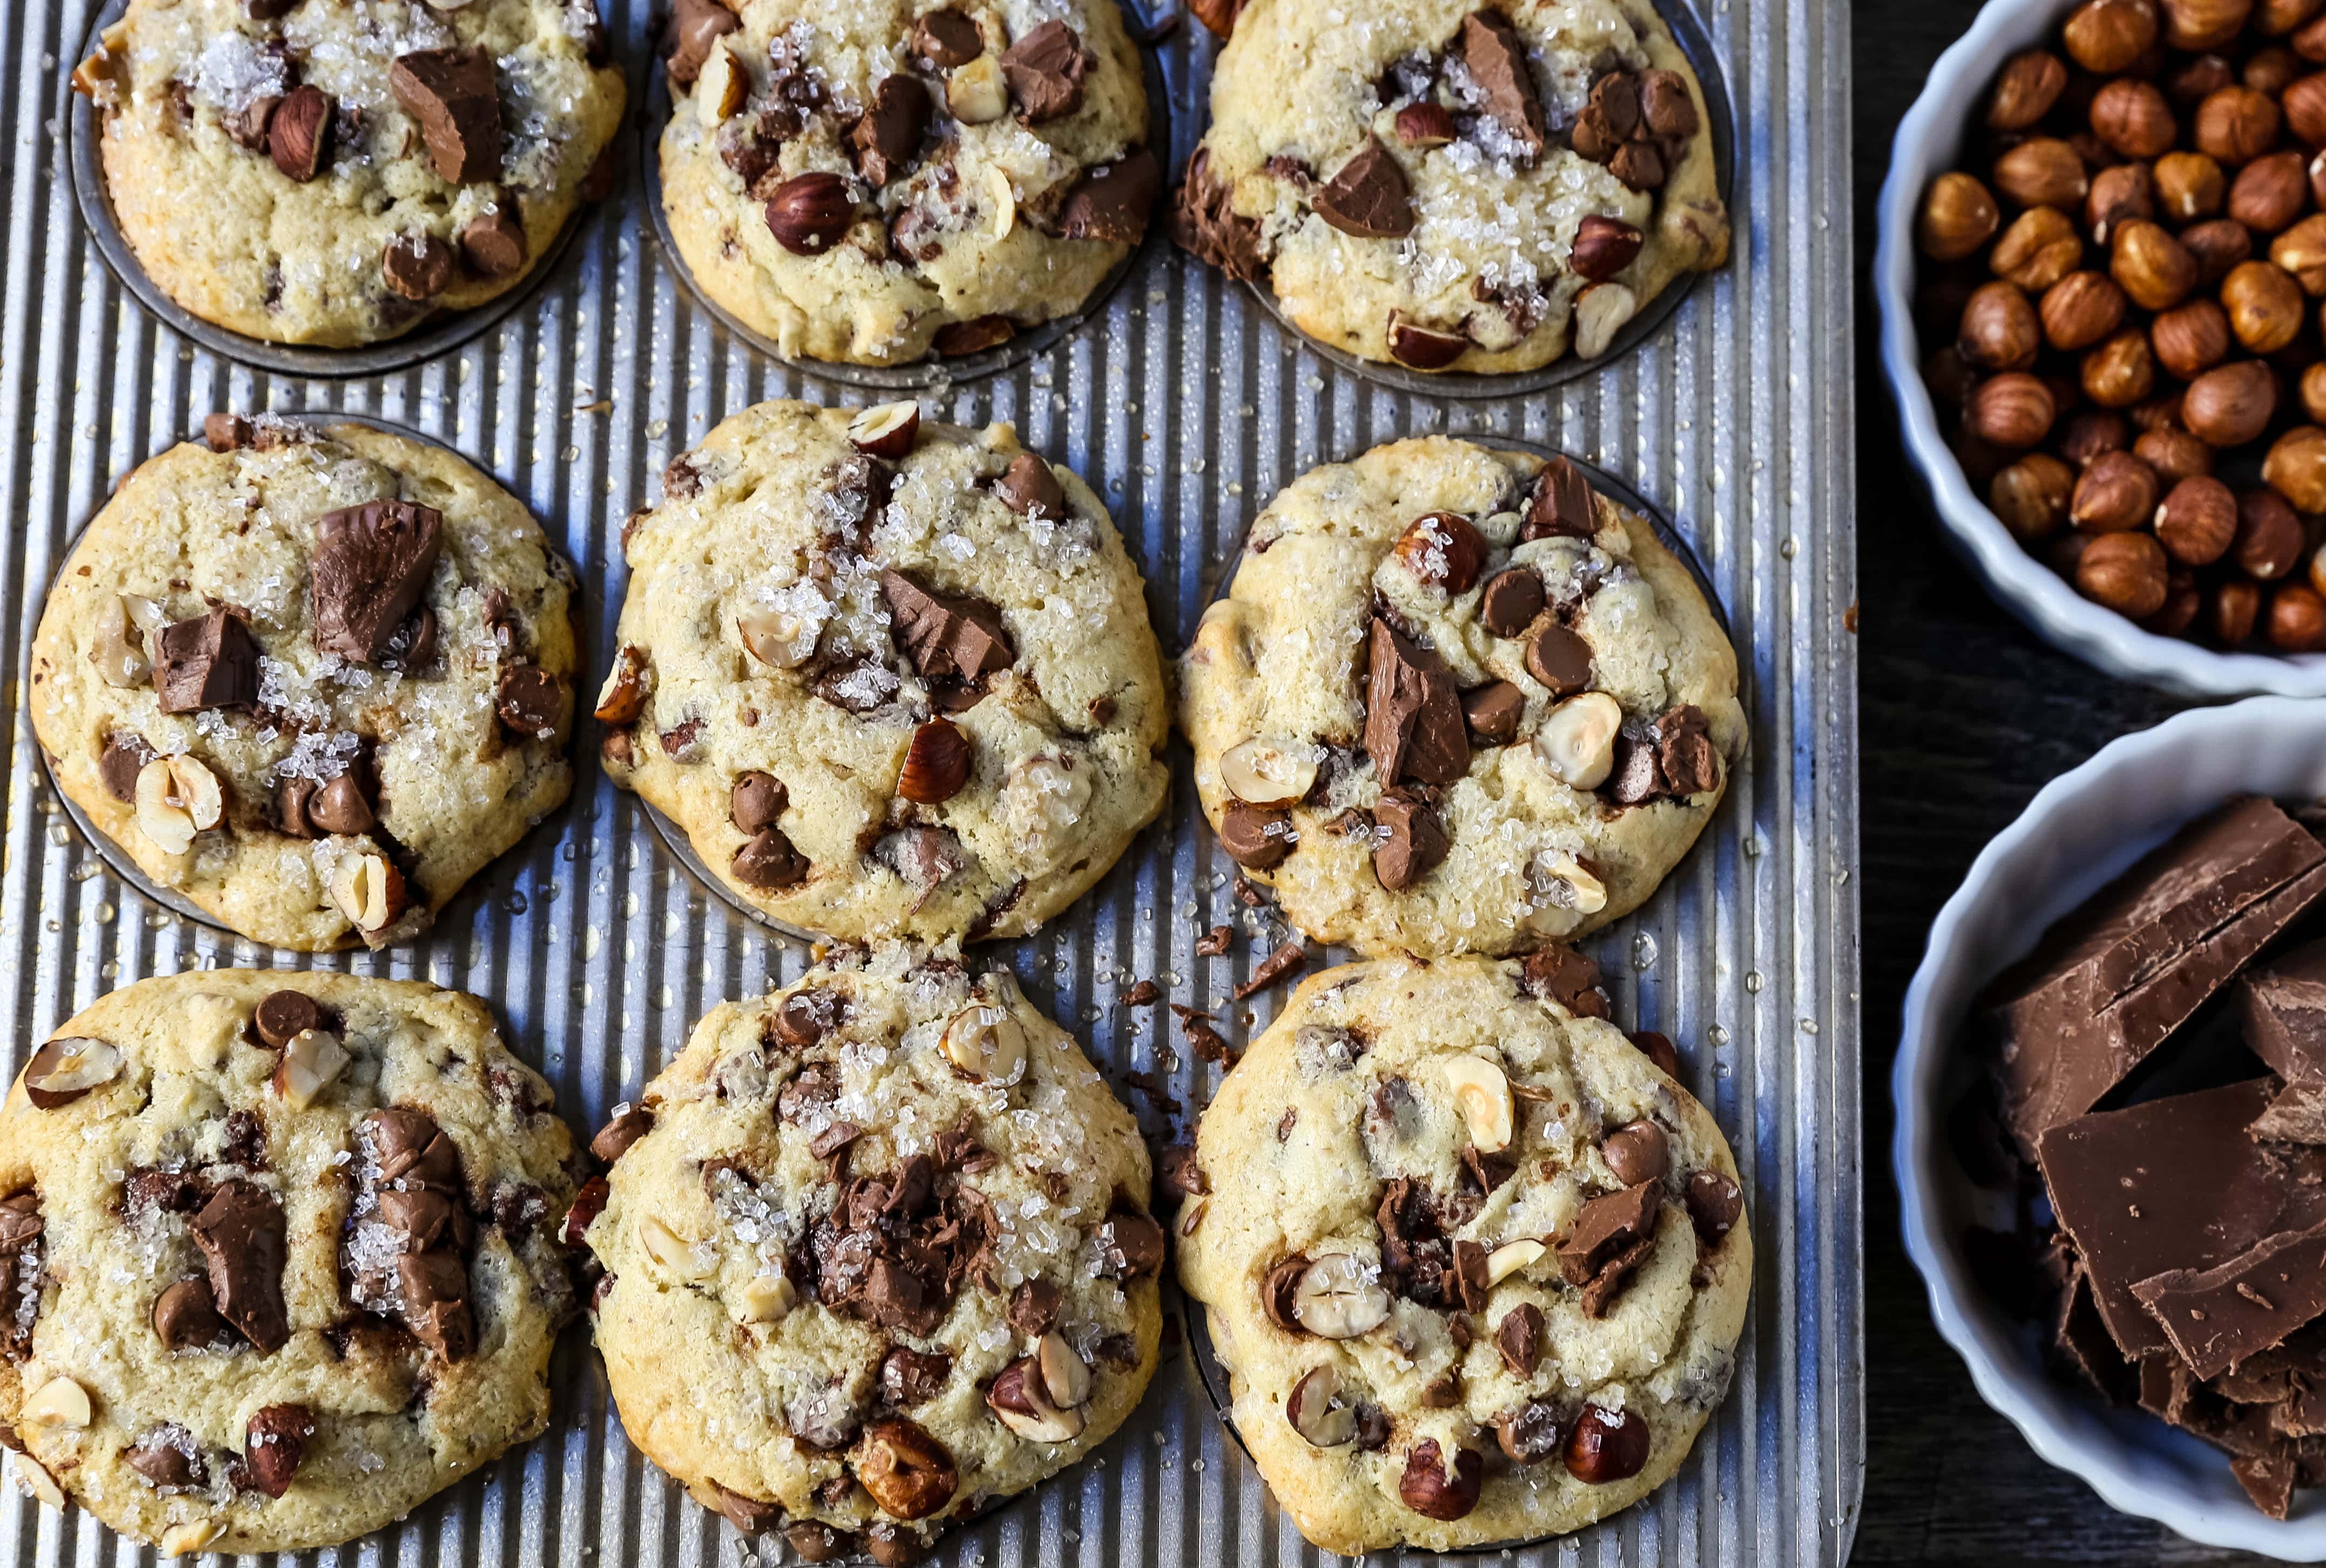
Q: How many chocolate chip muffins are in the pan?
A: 9